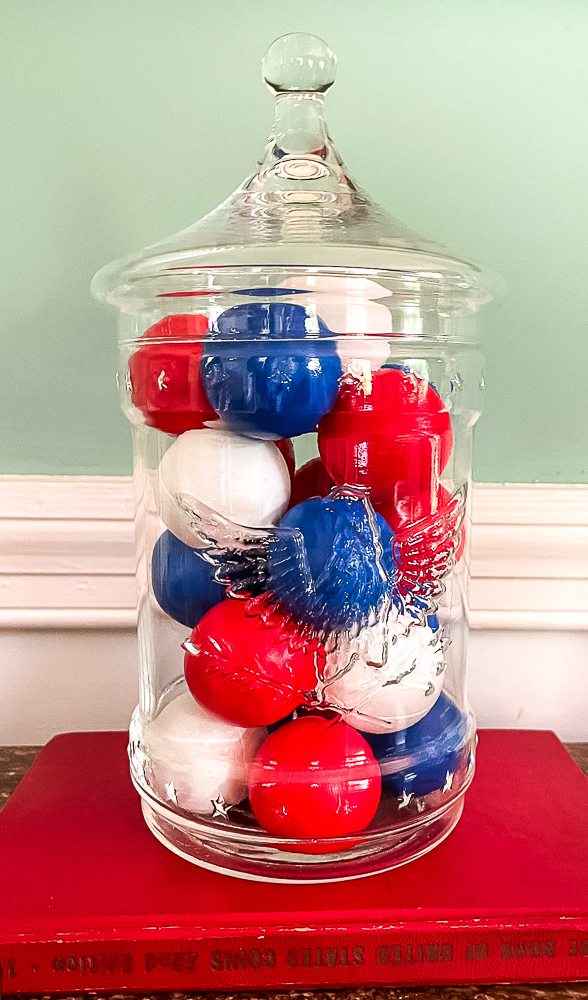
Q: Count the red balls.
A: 7